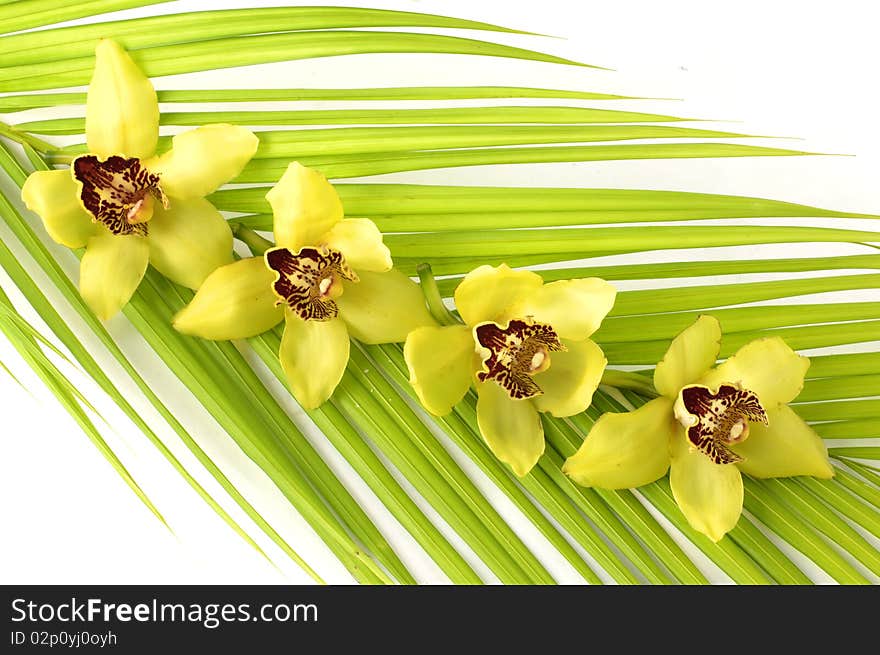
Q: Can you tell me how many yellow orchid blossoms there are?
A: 4